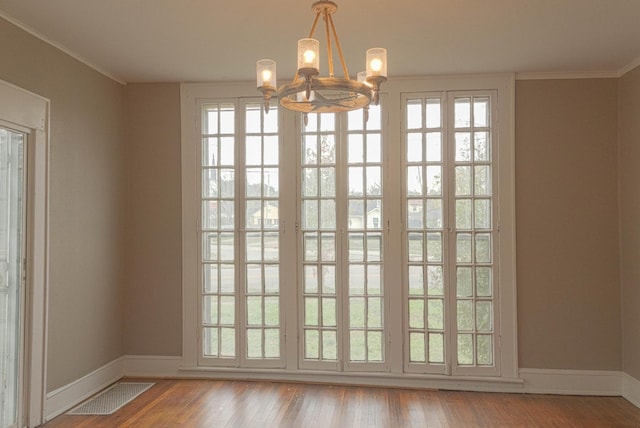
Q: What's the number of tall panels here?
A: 6